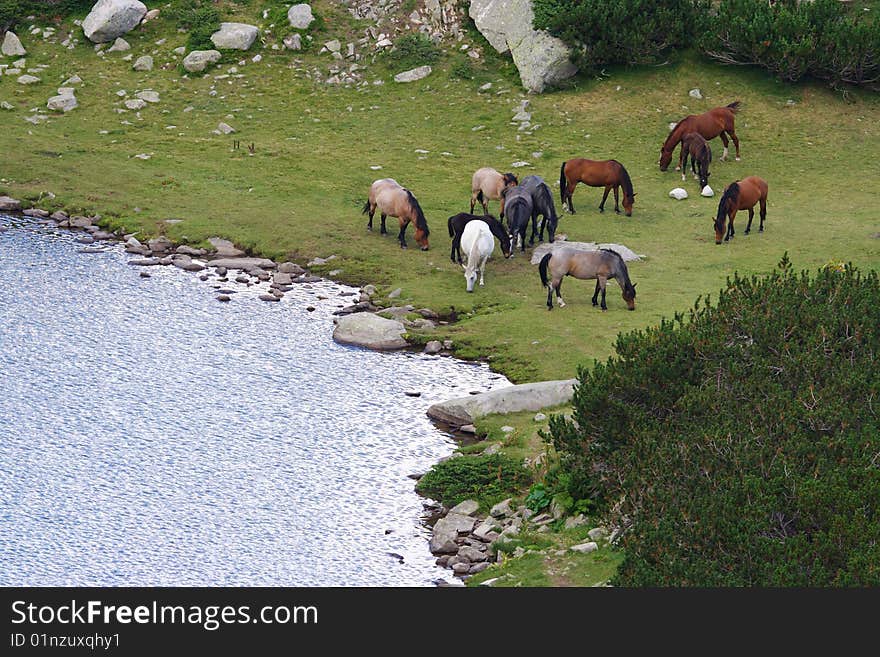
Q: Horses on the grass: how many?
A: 11